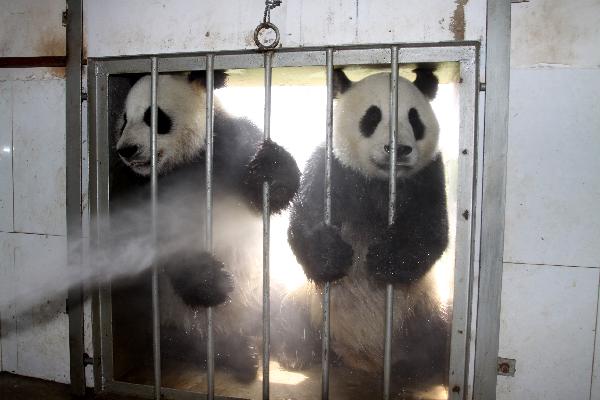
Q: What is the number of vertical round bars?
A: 5